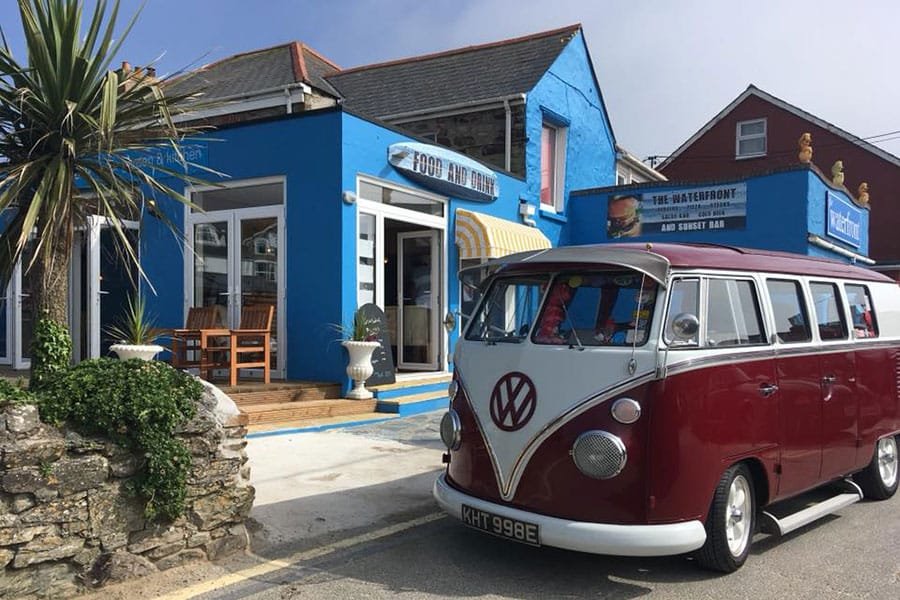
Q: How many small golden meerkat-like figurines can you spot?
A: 3